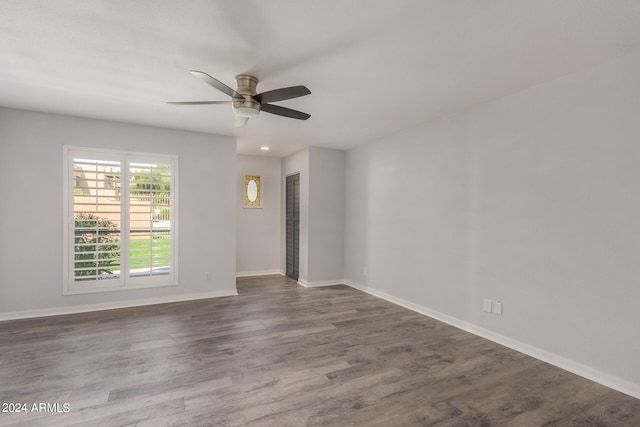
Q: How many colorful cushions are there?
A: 0